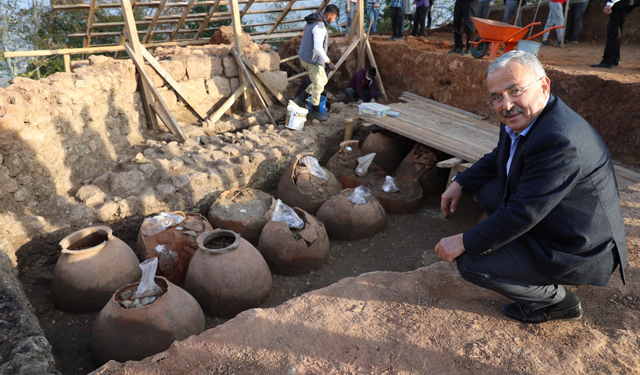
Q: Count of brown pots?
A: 12